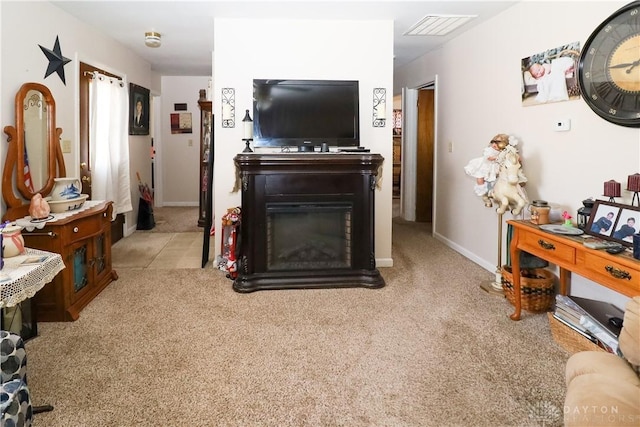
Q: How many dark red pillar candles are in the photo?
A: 2